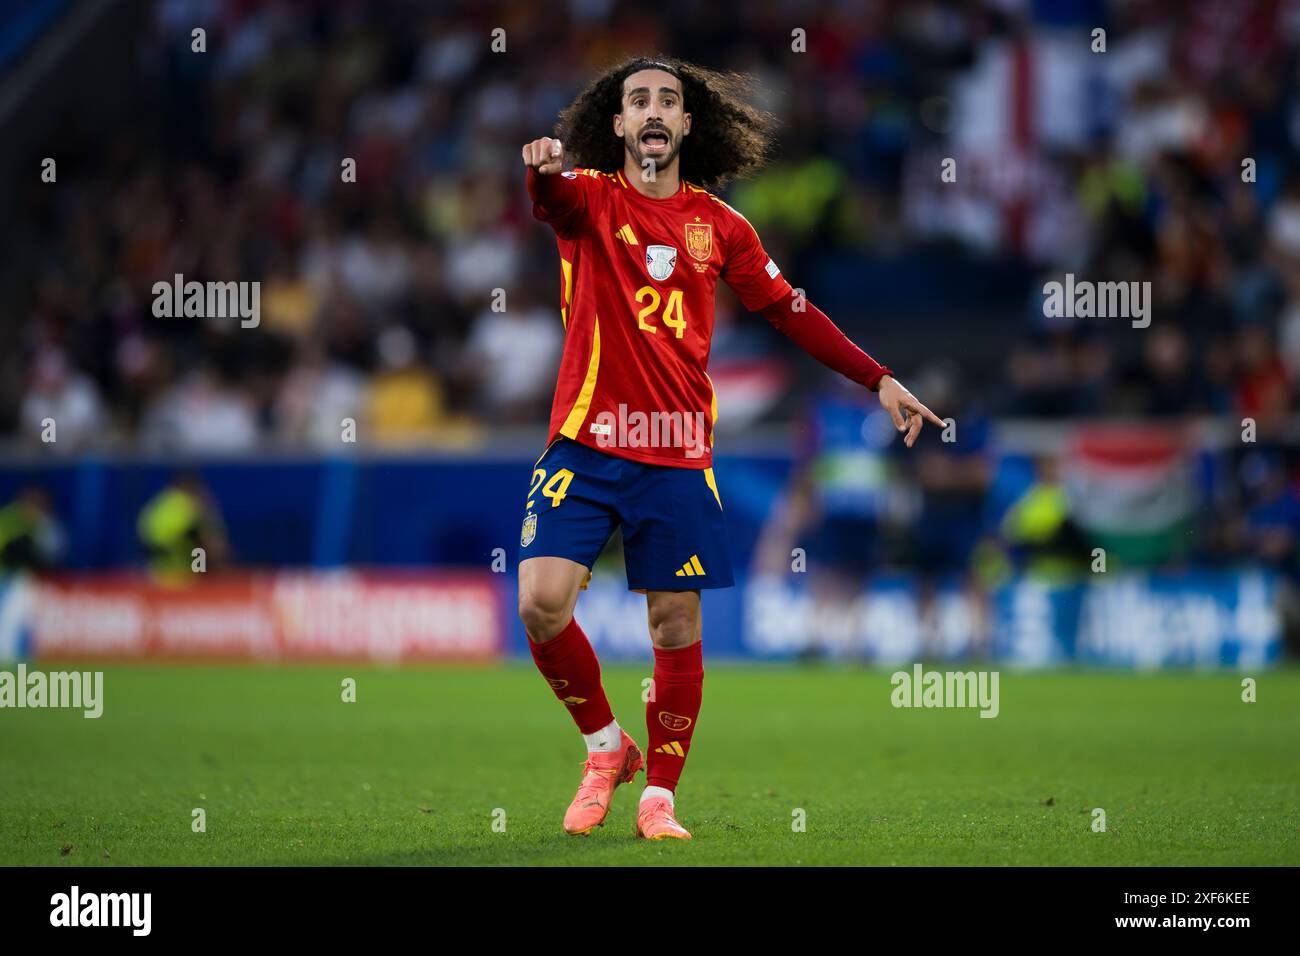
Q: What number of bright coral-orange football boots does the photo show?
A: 2